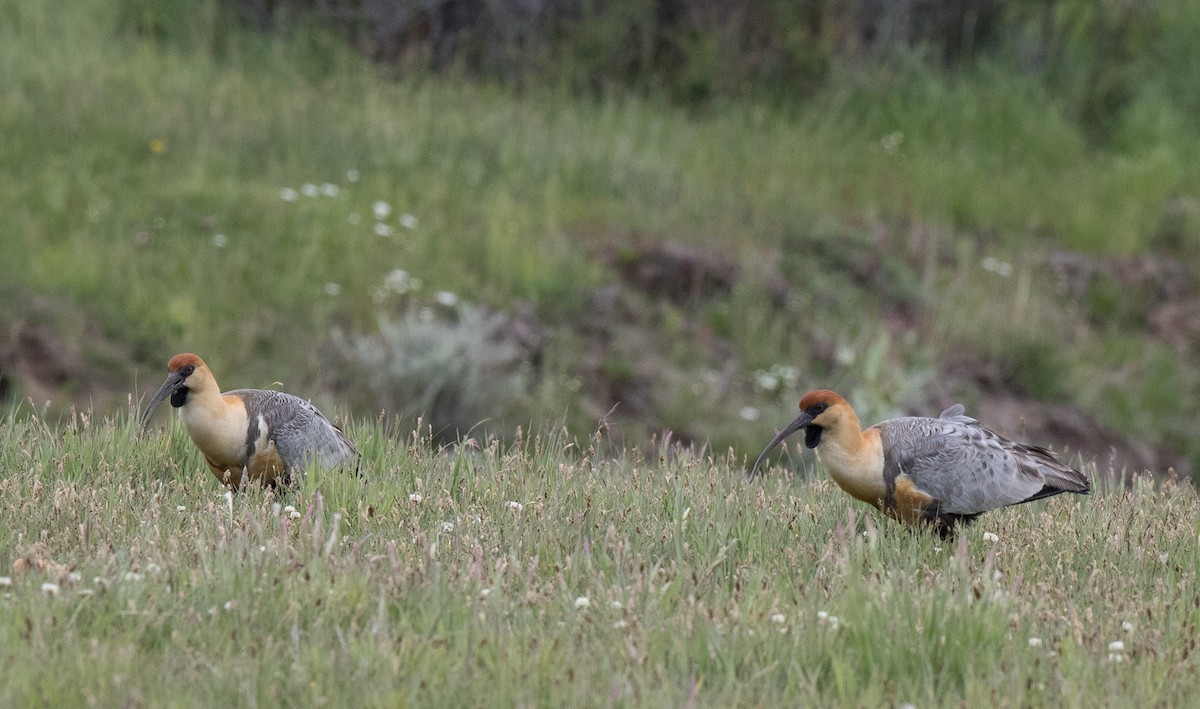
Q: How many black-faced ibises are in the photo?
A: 2